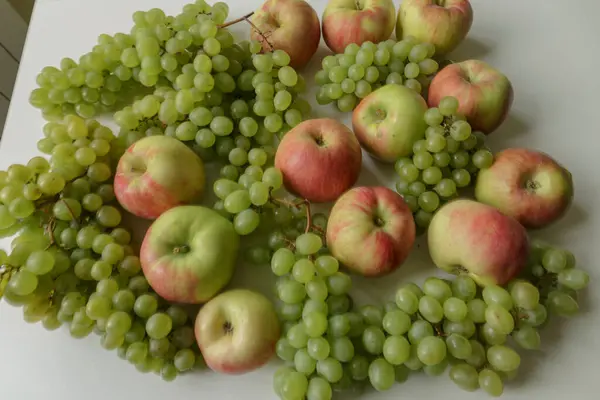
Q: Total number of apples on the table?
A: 12